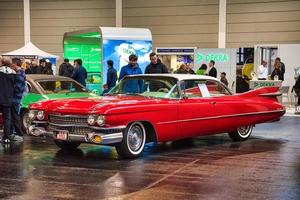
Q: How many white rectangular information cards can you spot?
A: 1